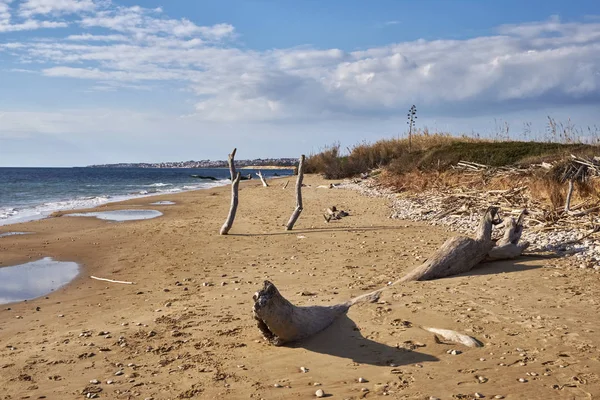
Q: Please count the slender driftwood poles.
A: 2